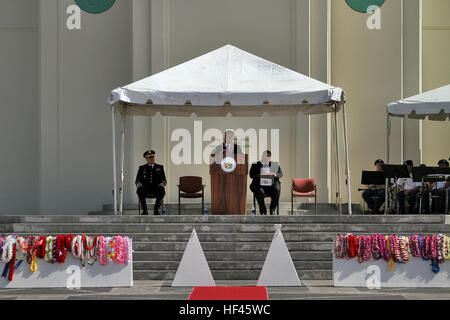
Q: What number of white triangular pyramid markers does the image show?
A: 2